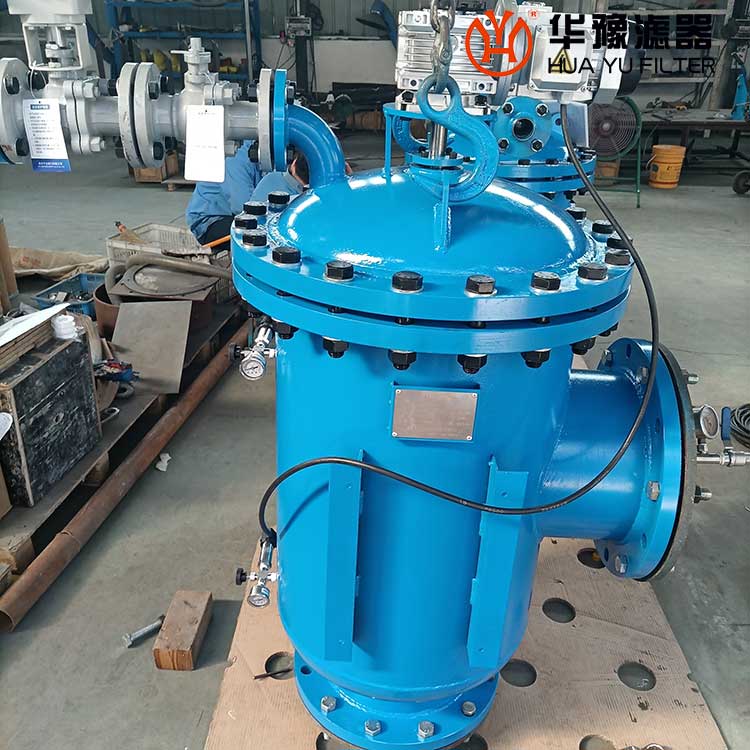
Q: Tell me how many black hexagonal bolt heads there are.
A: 14